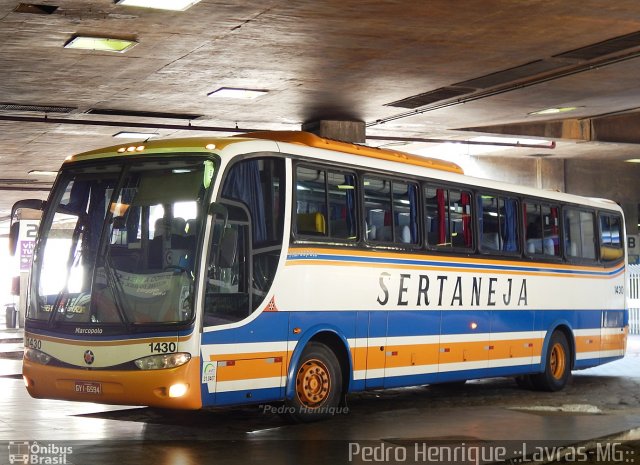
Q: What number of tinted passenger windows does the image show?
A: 7